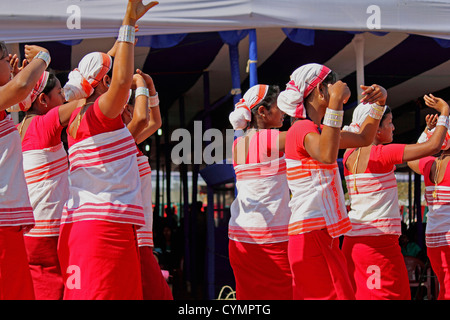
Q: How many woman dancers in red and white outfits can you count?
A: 8